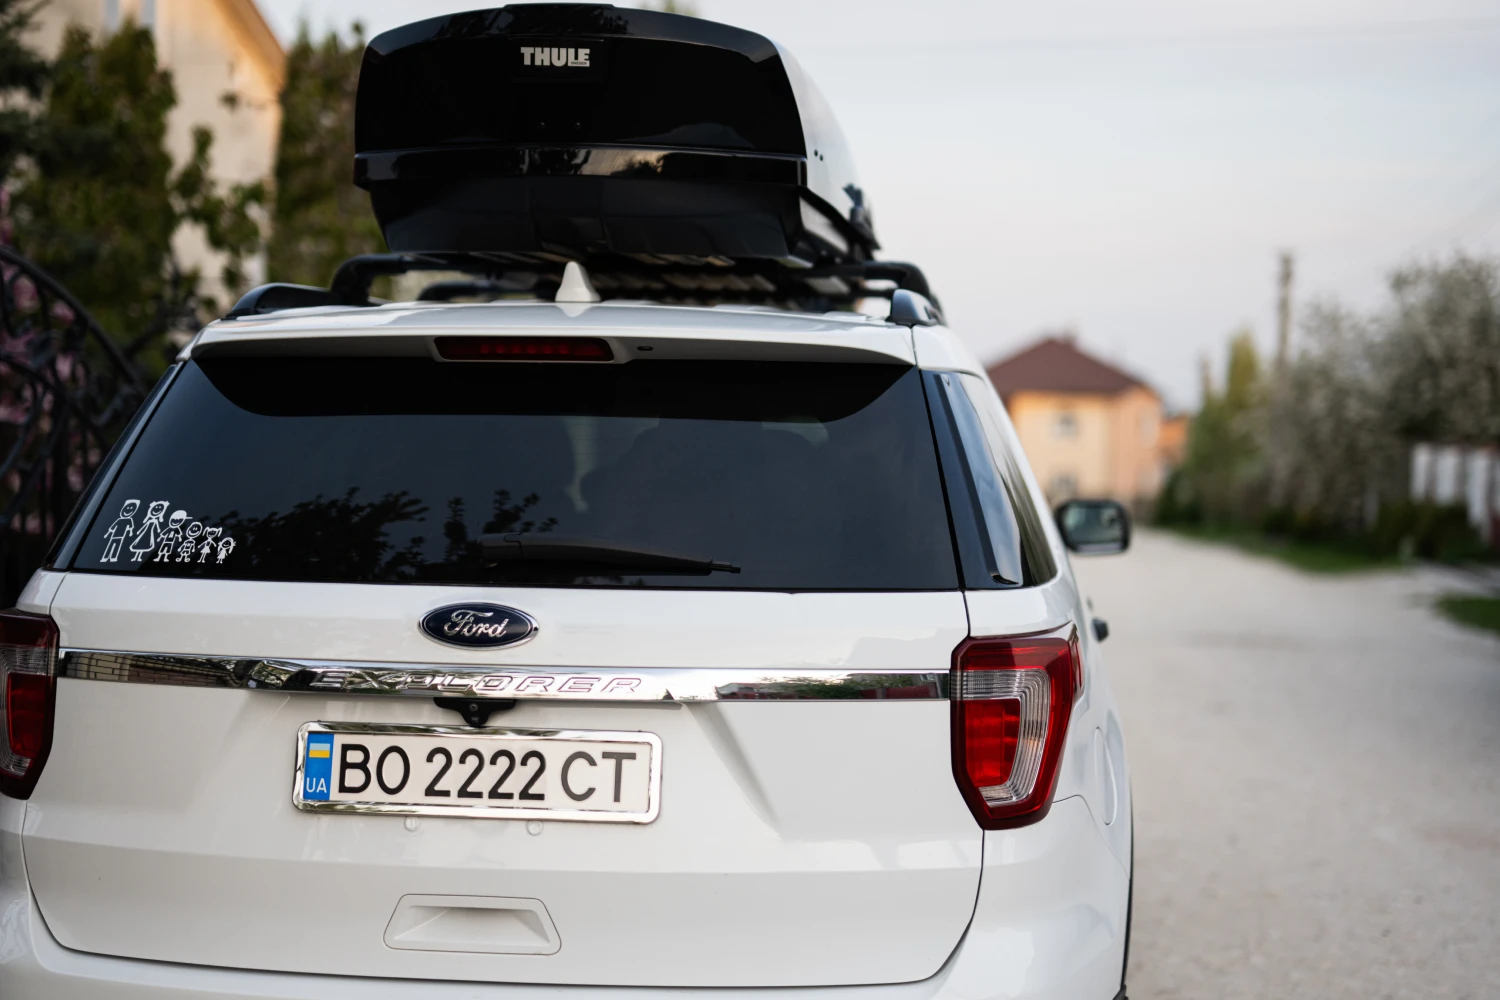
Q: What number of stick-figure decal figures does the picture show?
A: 6